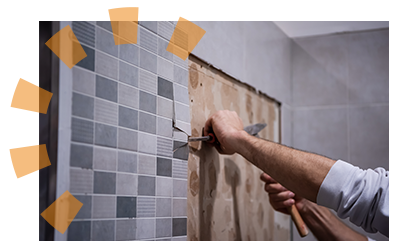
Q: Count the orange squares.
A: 6